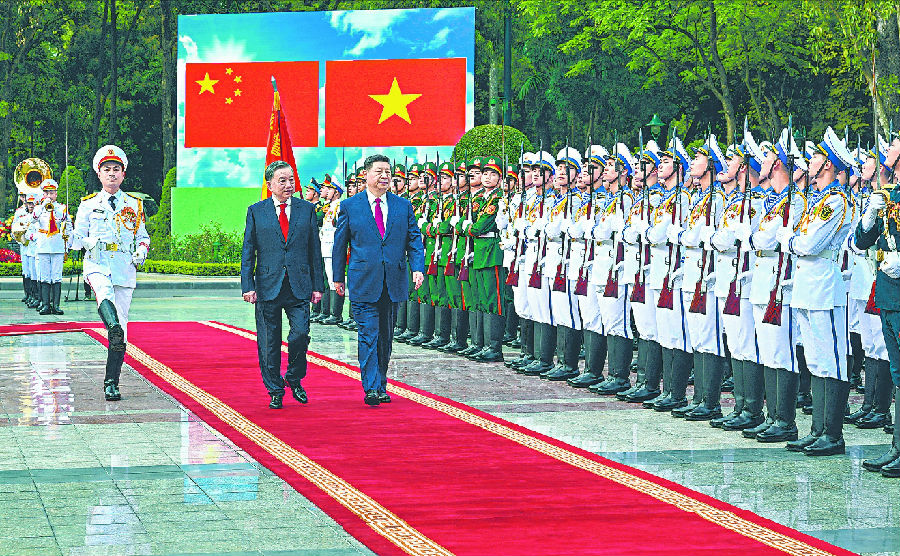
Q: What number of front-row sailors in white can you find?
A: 11